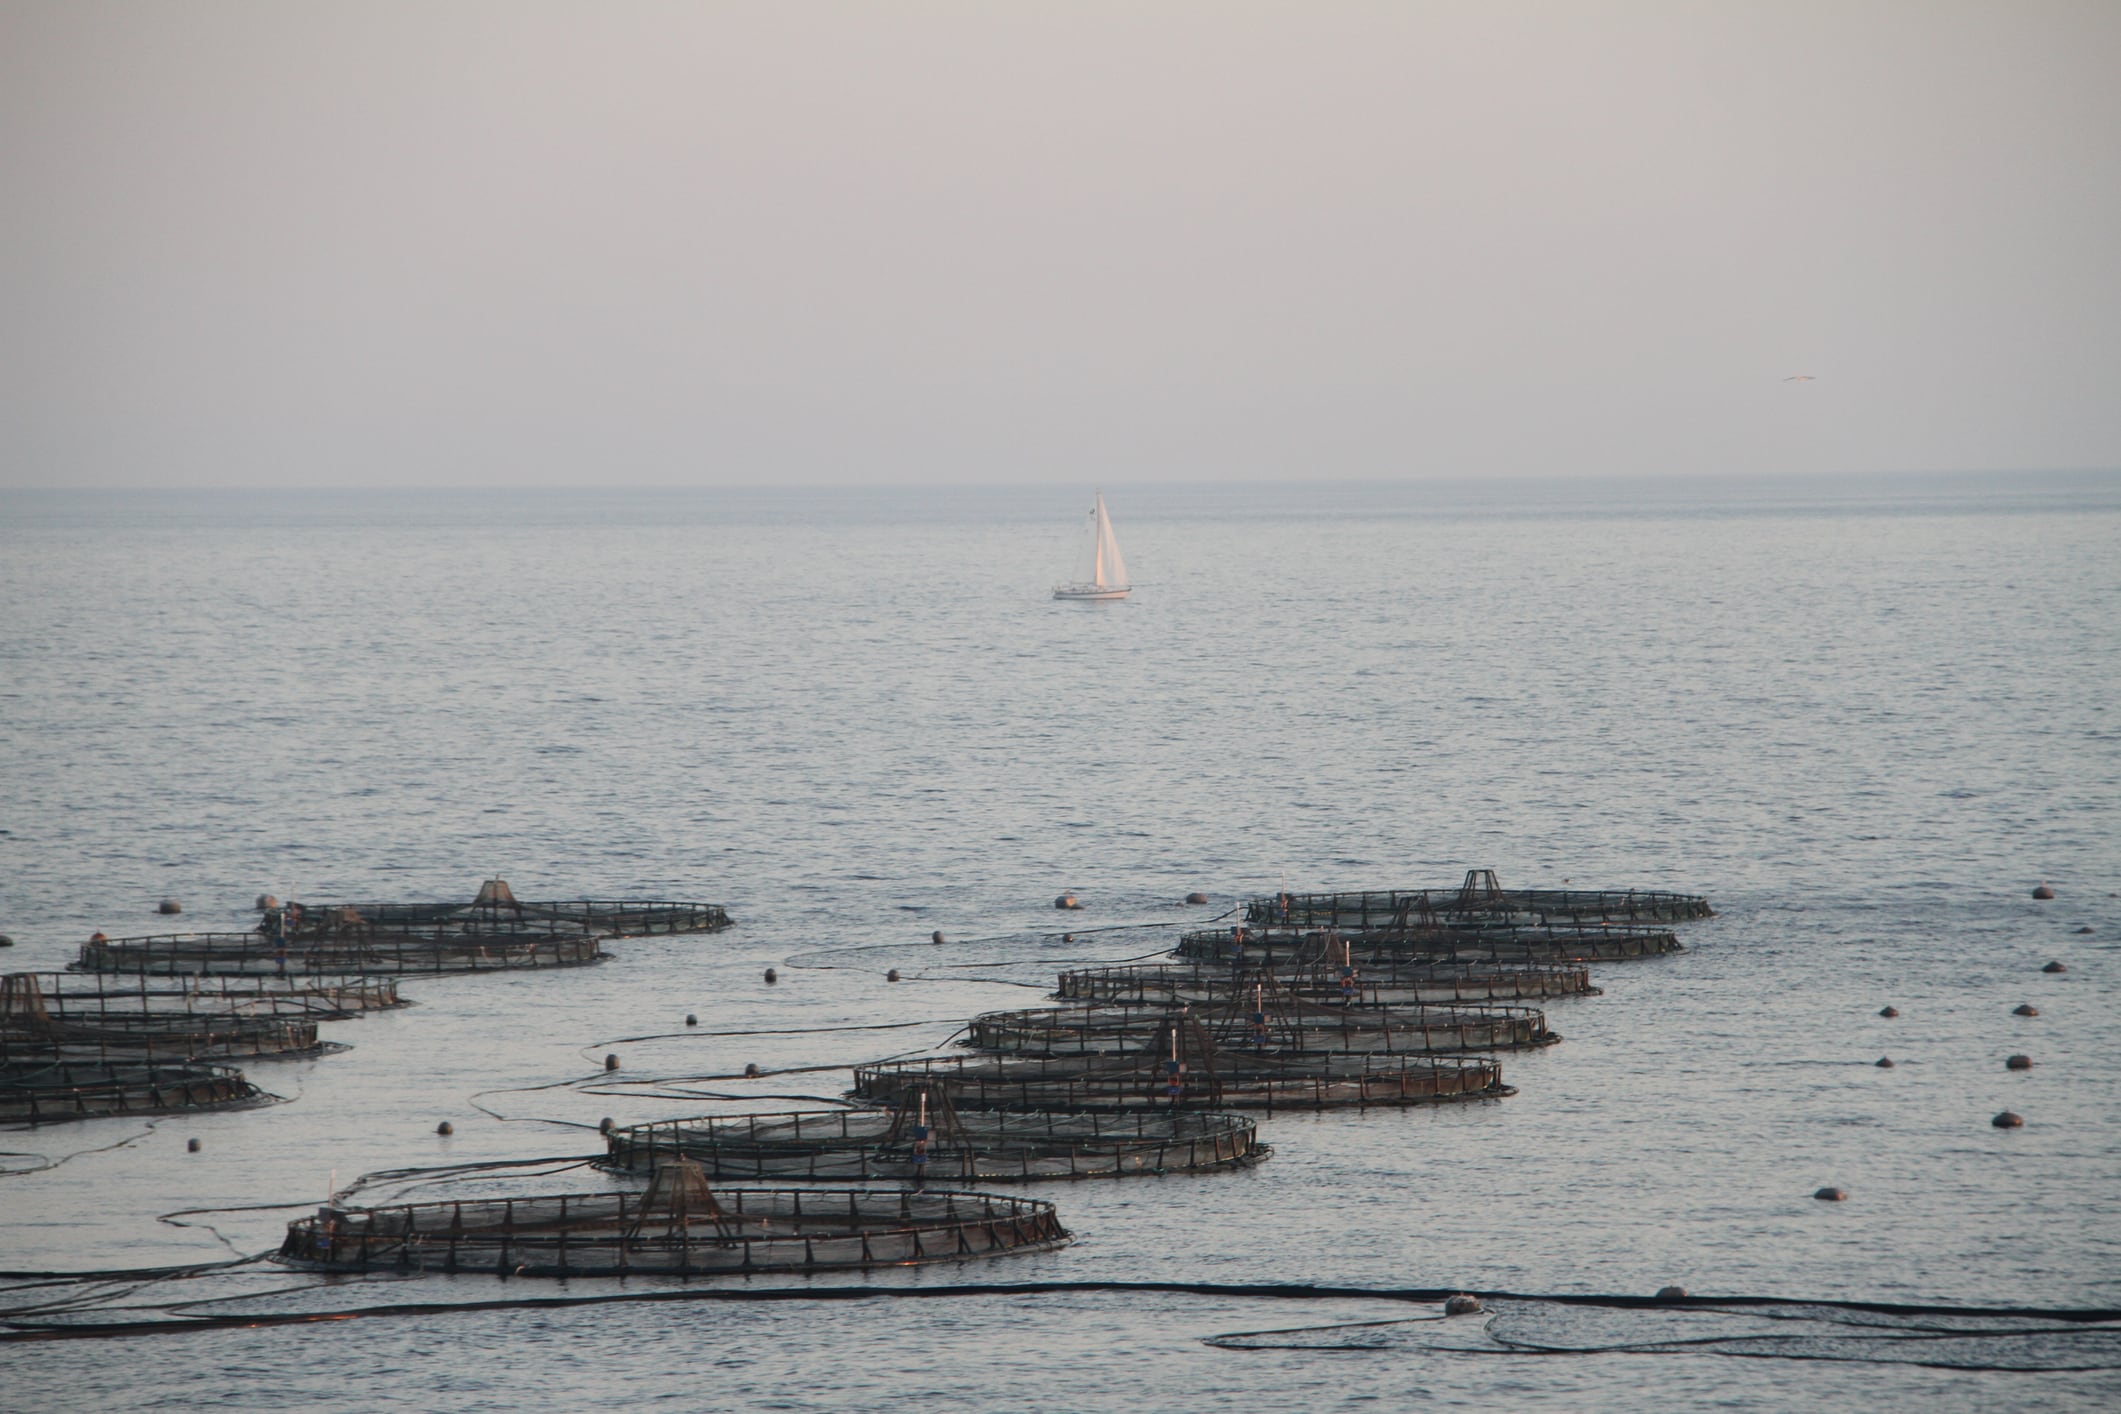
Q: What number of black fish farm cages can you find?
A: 12